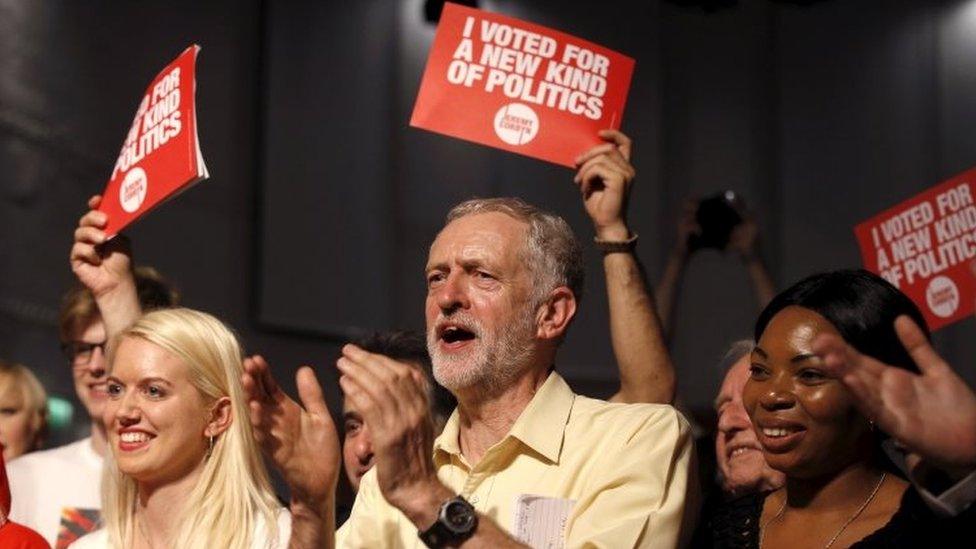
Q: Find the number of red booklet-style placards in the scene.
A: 3